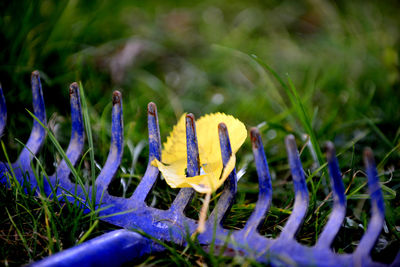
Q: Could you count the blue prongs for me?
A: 11